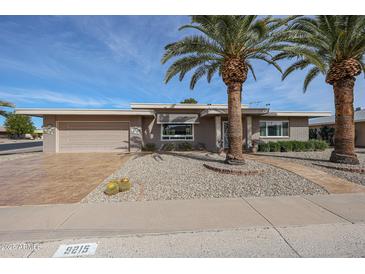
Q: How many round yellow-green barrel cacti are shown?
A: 2